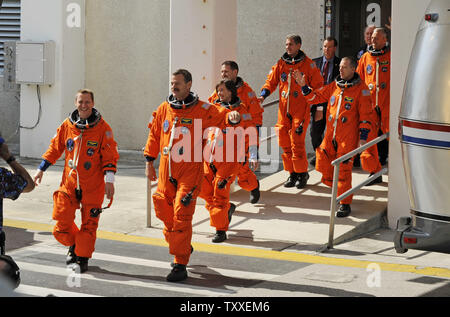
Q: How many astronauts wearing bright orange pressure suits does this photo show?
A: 7